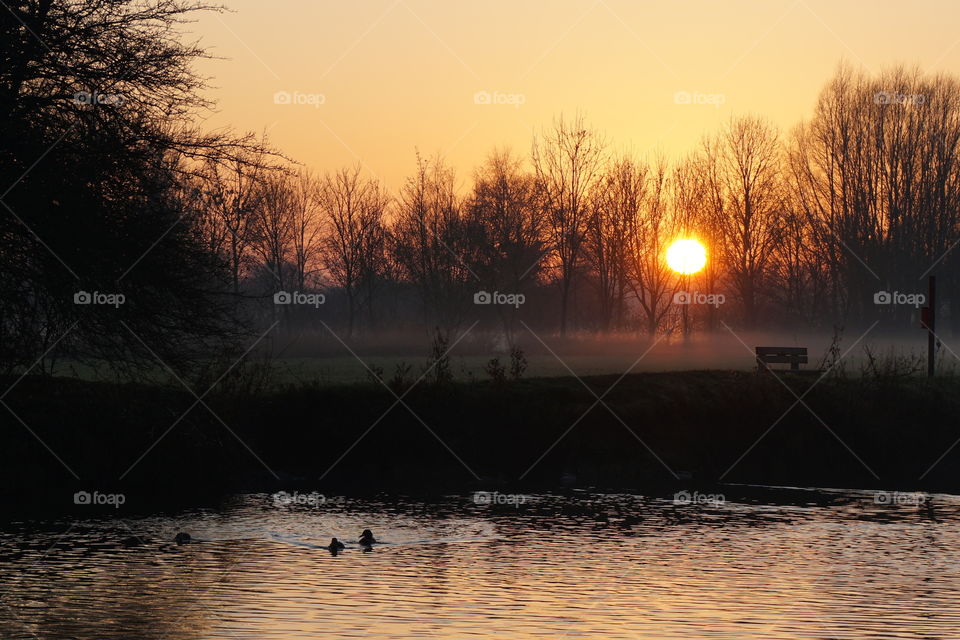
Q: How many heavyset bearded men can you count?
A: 0